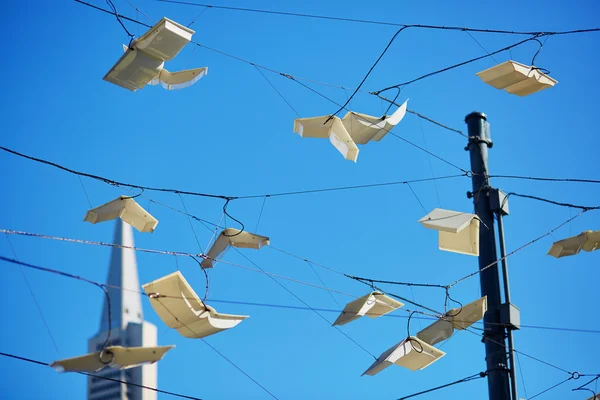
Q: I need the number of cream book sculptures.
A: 14